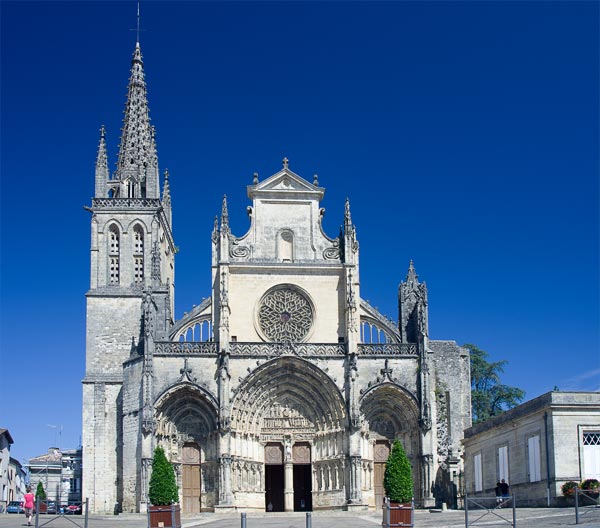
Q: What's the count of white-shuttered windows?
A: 3